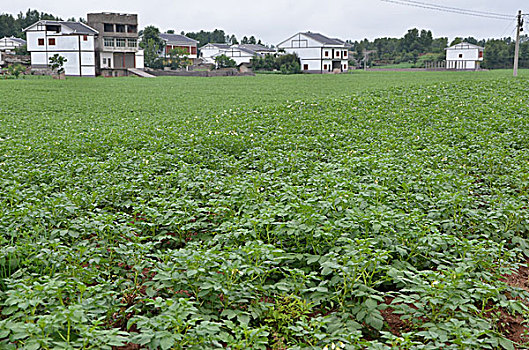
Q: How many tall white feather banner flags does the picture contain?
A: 0